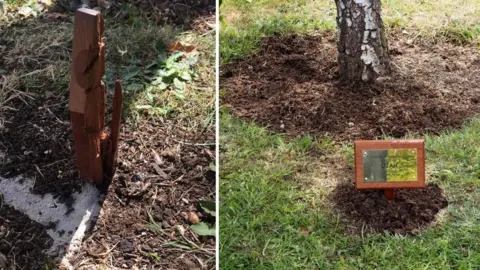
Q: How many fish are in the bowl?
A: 0